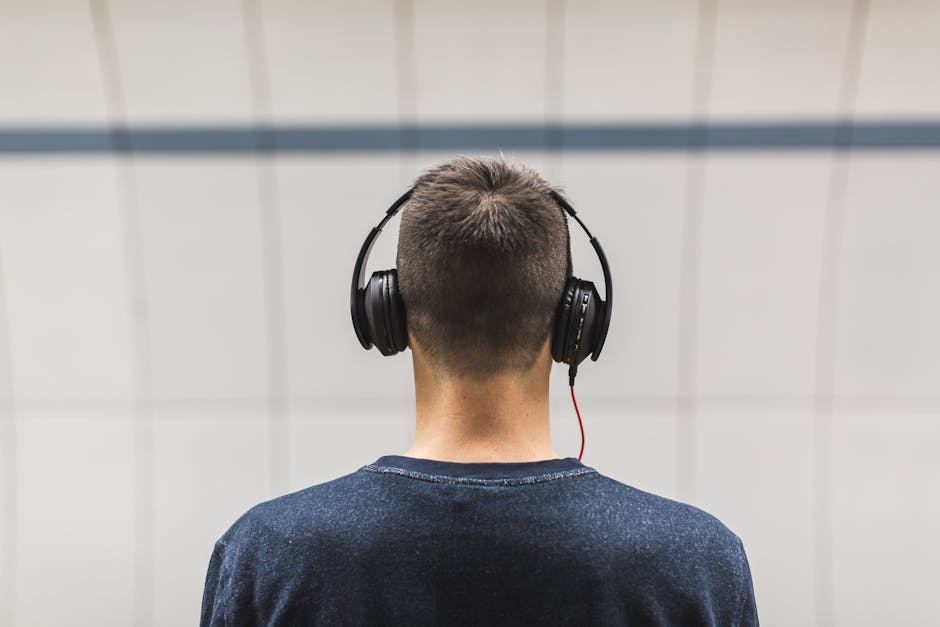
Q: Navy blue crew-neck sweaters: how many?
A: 1